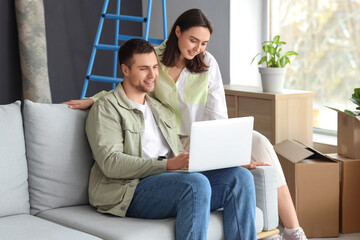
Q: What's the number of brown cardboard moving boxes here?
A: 3